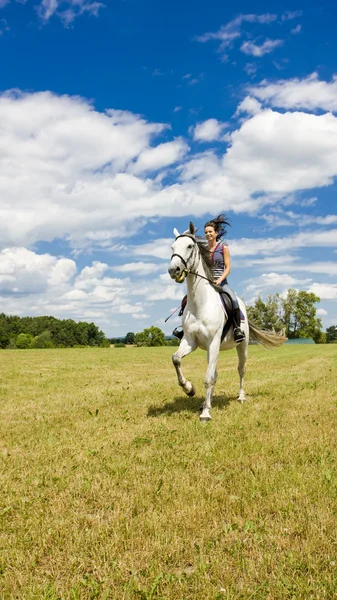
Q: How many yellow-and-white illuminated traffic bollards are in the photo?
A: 0